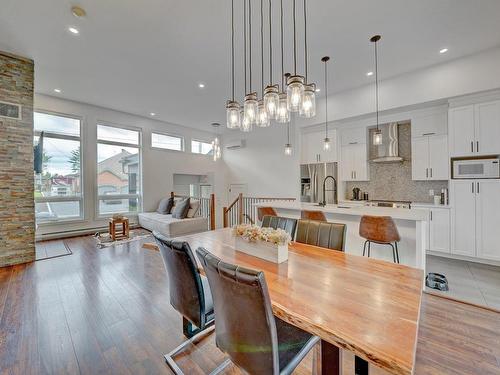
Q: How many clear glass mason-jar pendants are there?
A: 11